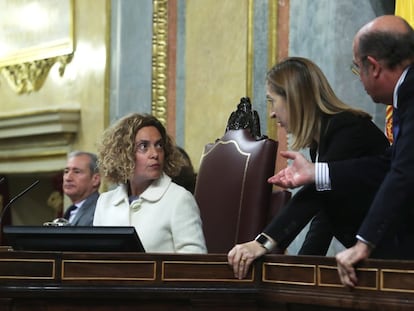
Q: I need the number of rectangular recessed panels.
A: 6